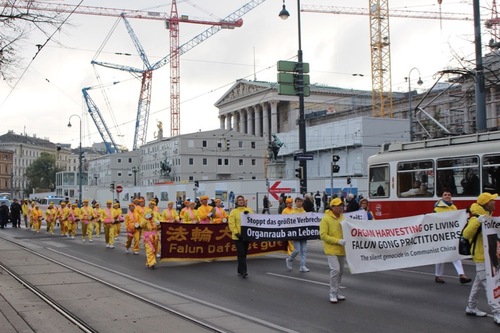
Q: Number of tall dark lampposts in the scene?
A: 3